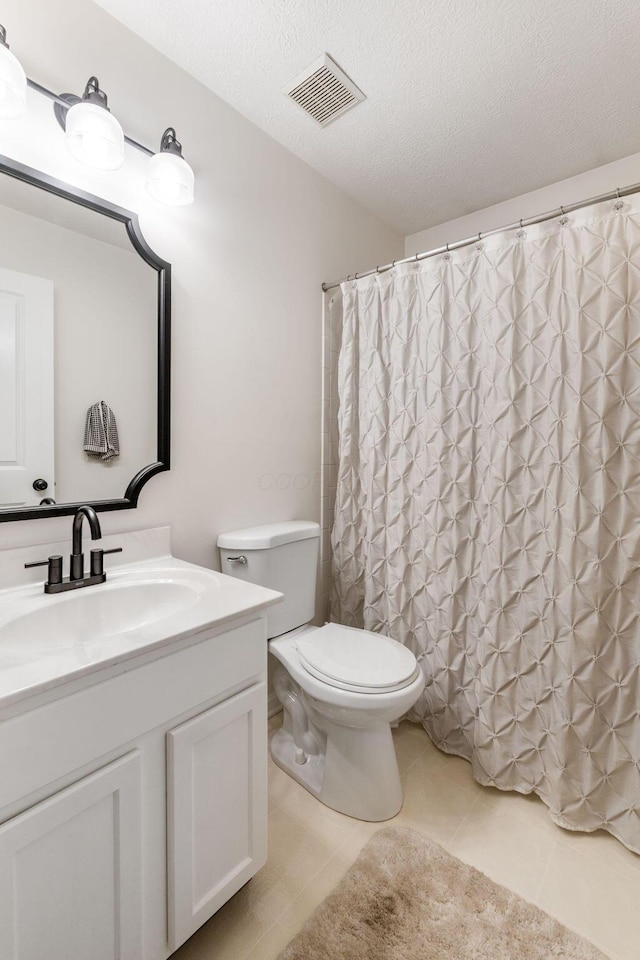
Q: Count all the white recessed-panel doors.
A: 2